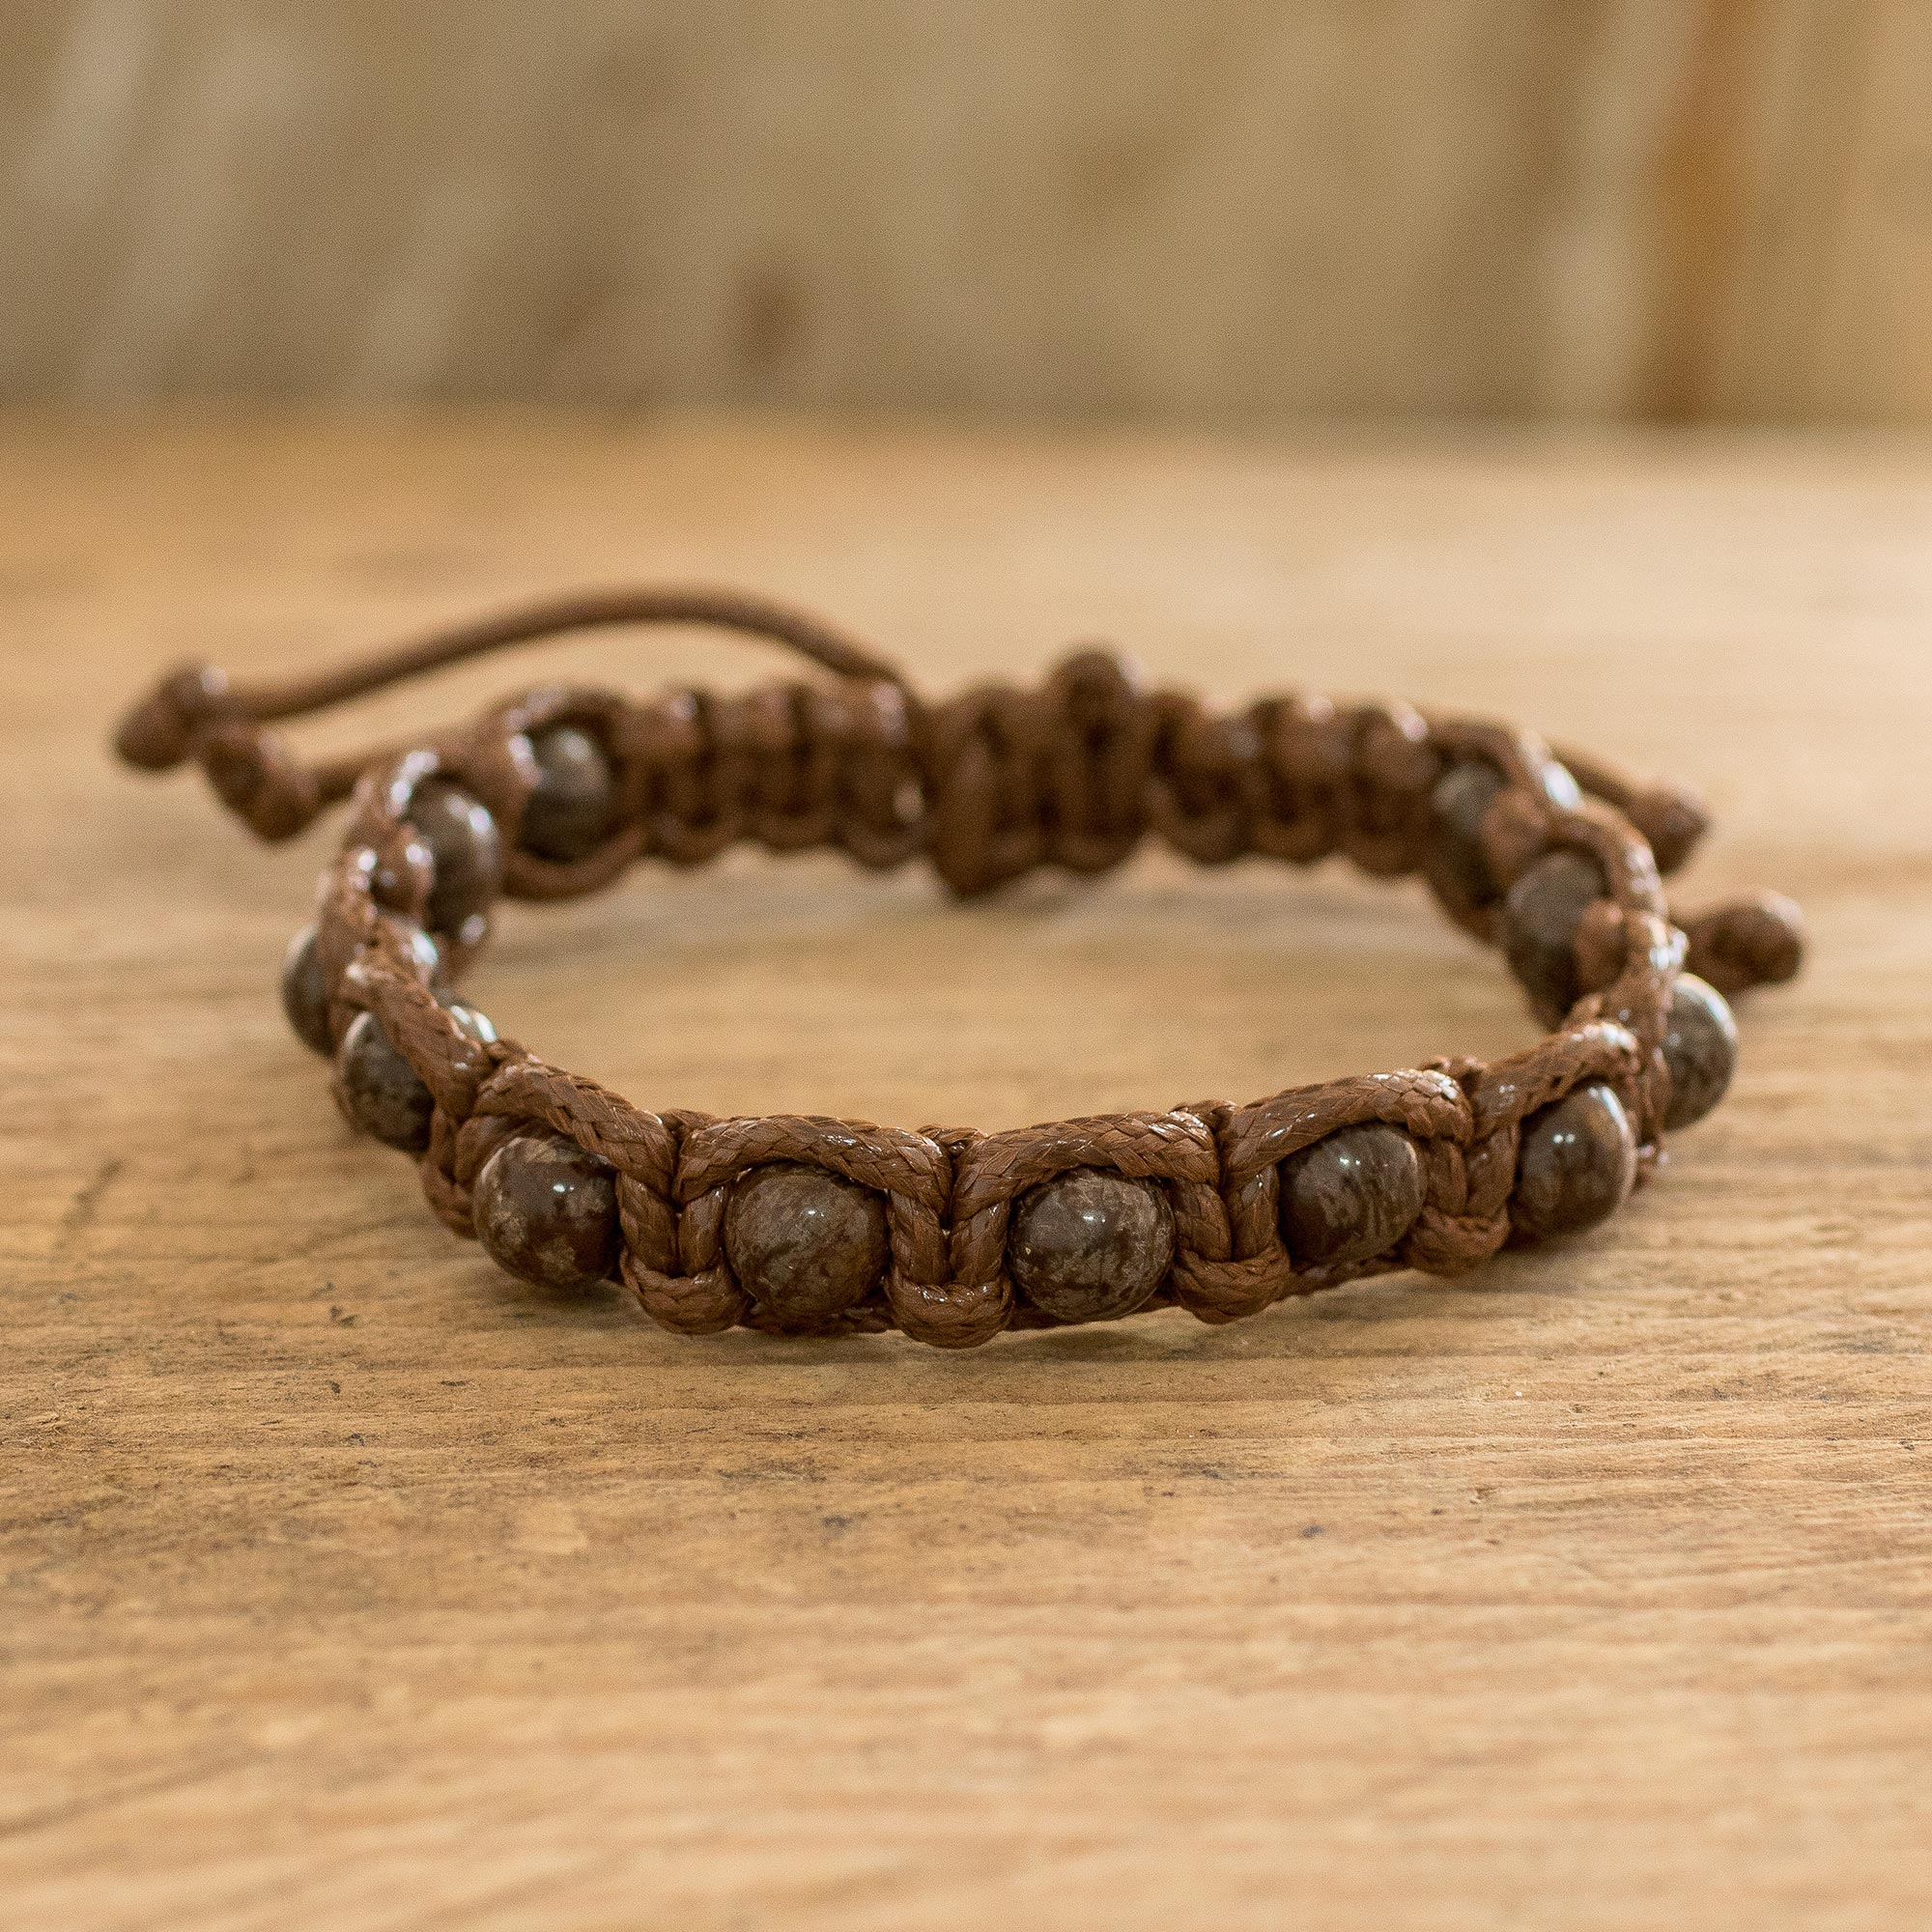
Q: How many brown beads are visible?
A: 12